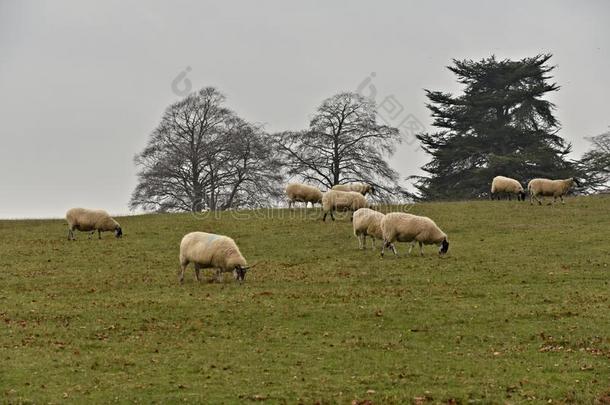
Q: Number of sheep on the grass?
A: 9